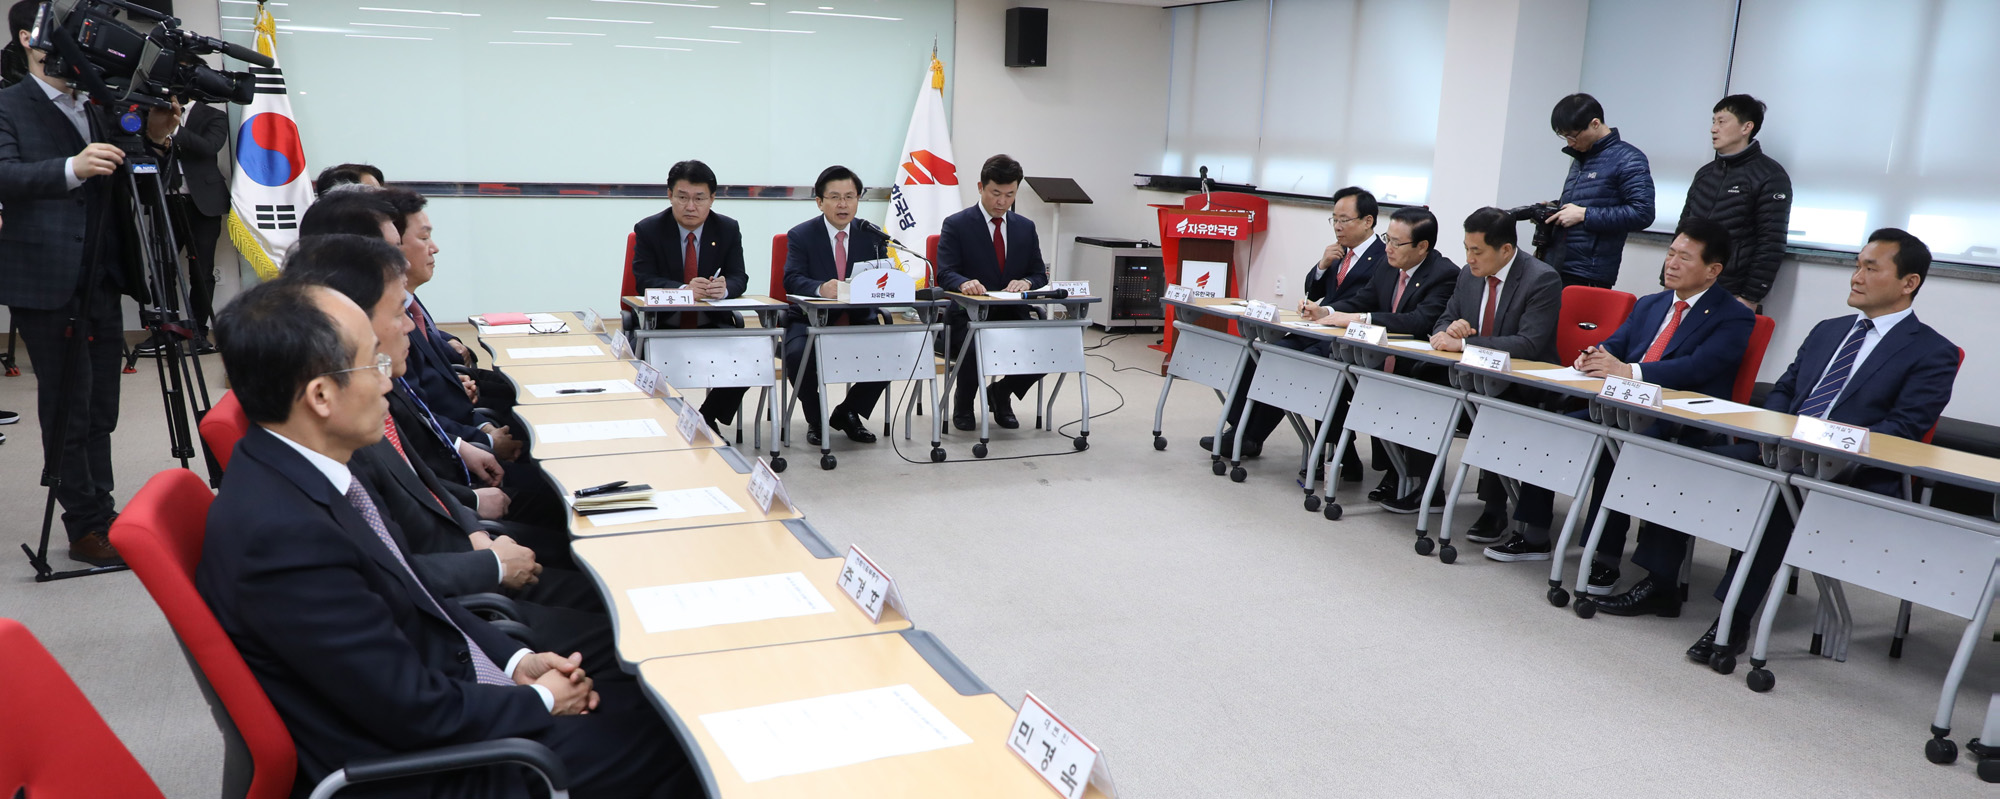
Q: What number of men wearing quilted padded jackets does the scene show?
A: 2